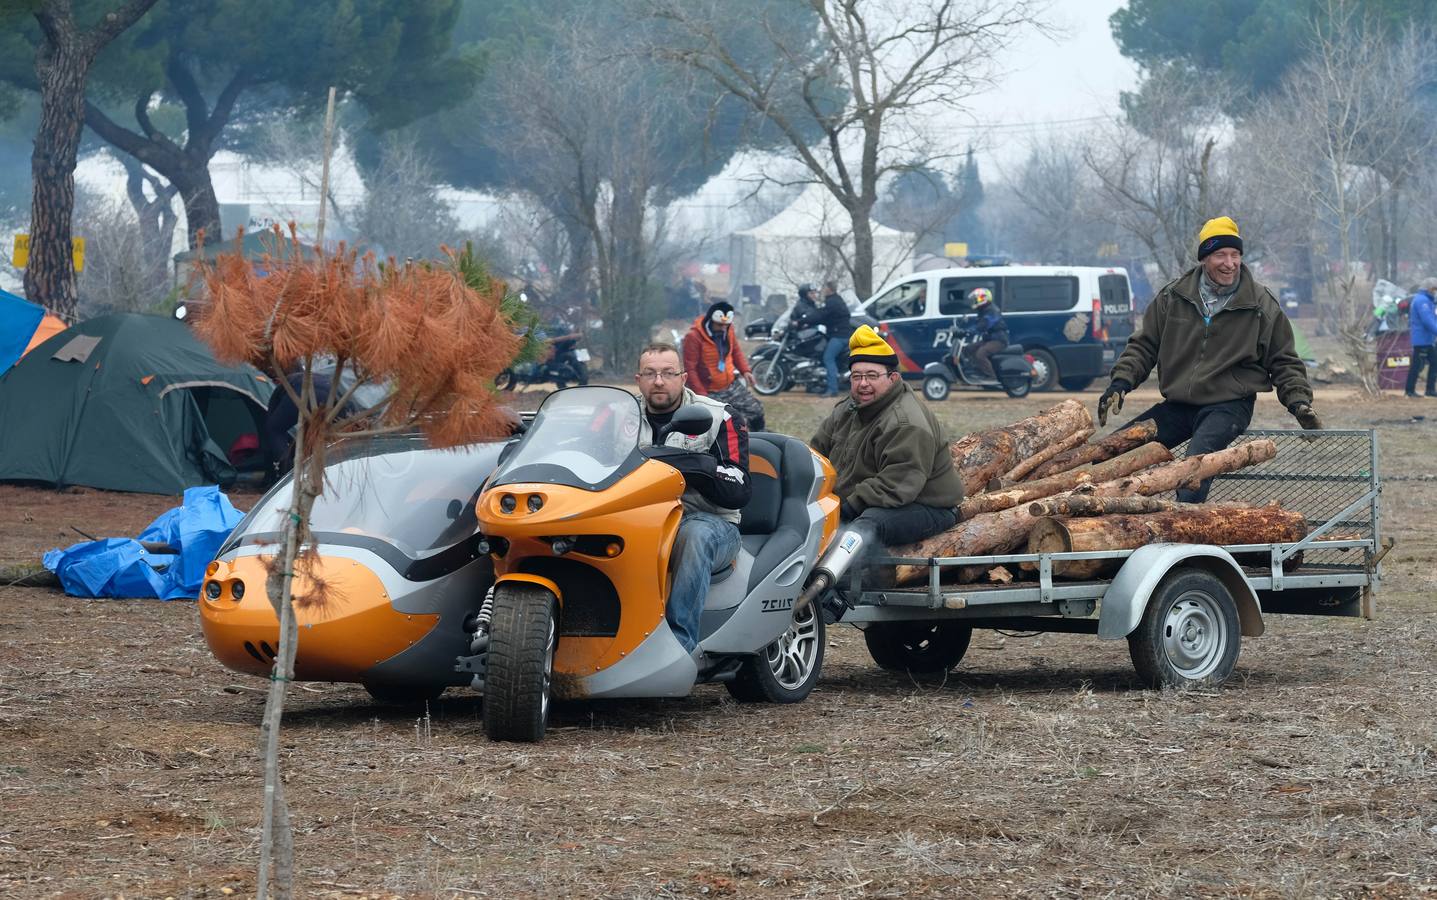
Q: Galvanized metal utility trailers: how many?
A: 1